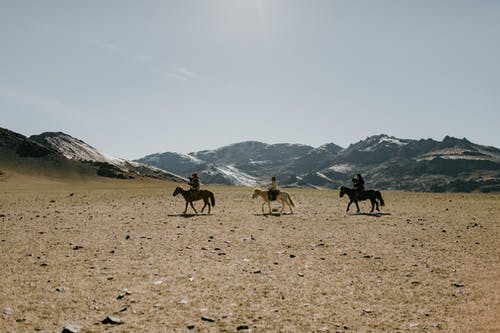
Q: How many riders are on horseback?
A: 3